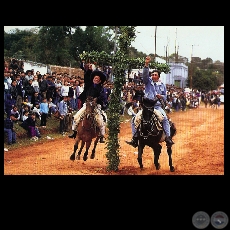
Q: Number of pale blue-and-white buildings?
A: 1